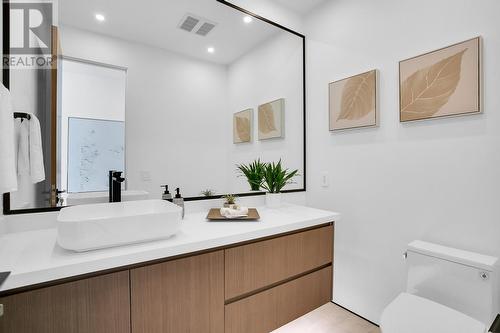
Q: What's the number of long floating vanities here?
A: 1